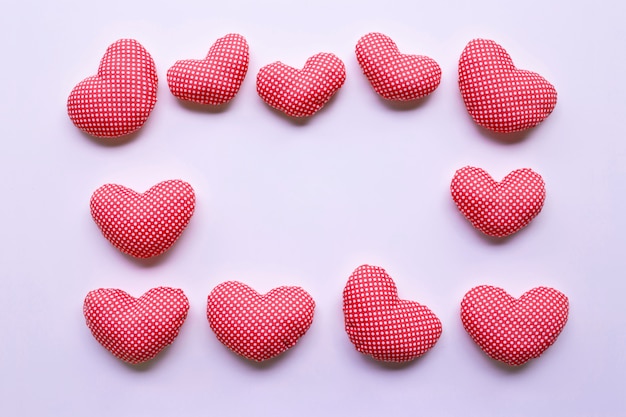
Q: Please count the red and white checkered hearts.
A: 11